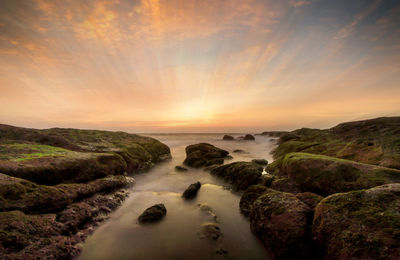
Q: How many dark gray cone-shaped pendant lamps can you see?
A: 0